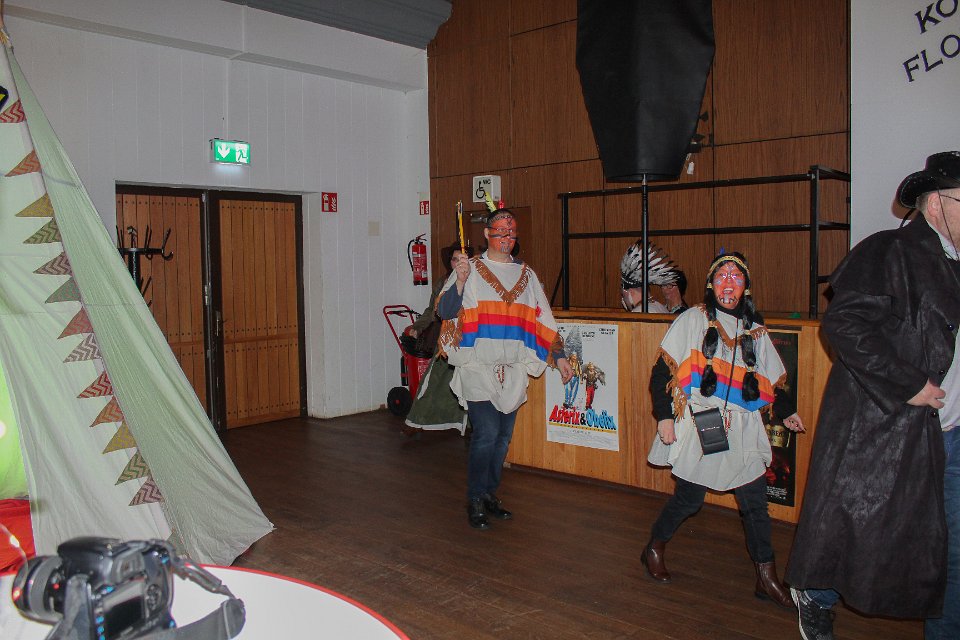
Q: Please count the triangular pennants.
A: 13